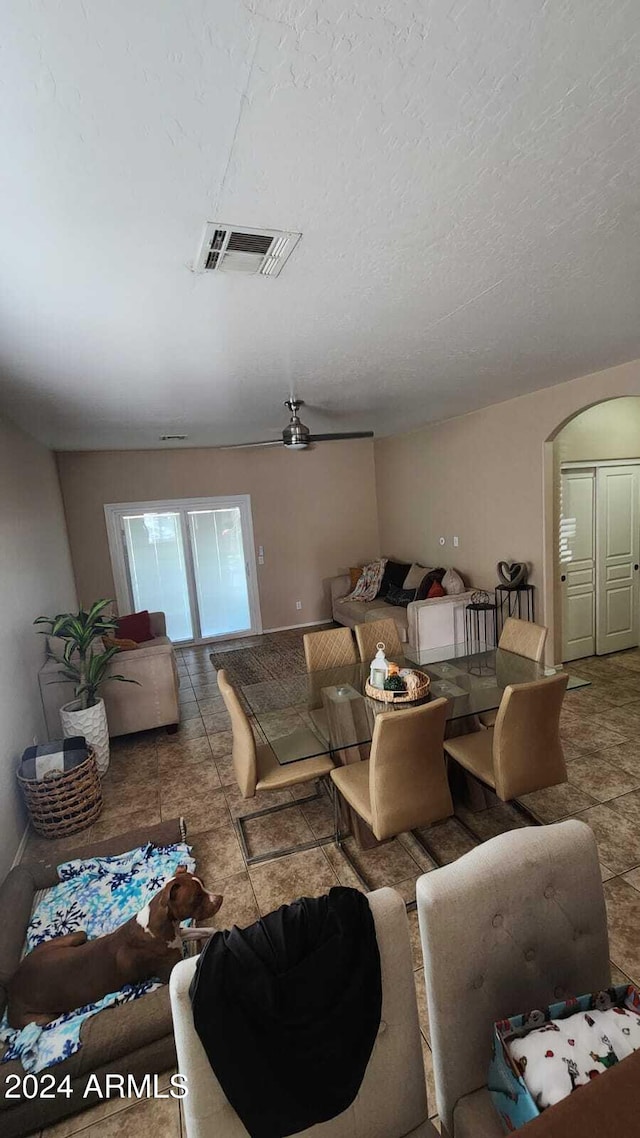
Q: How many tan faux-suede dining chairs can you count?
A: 6